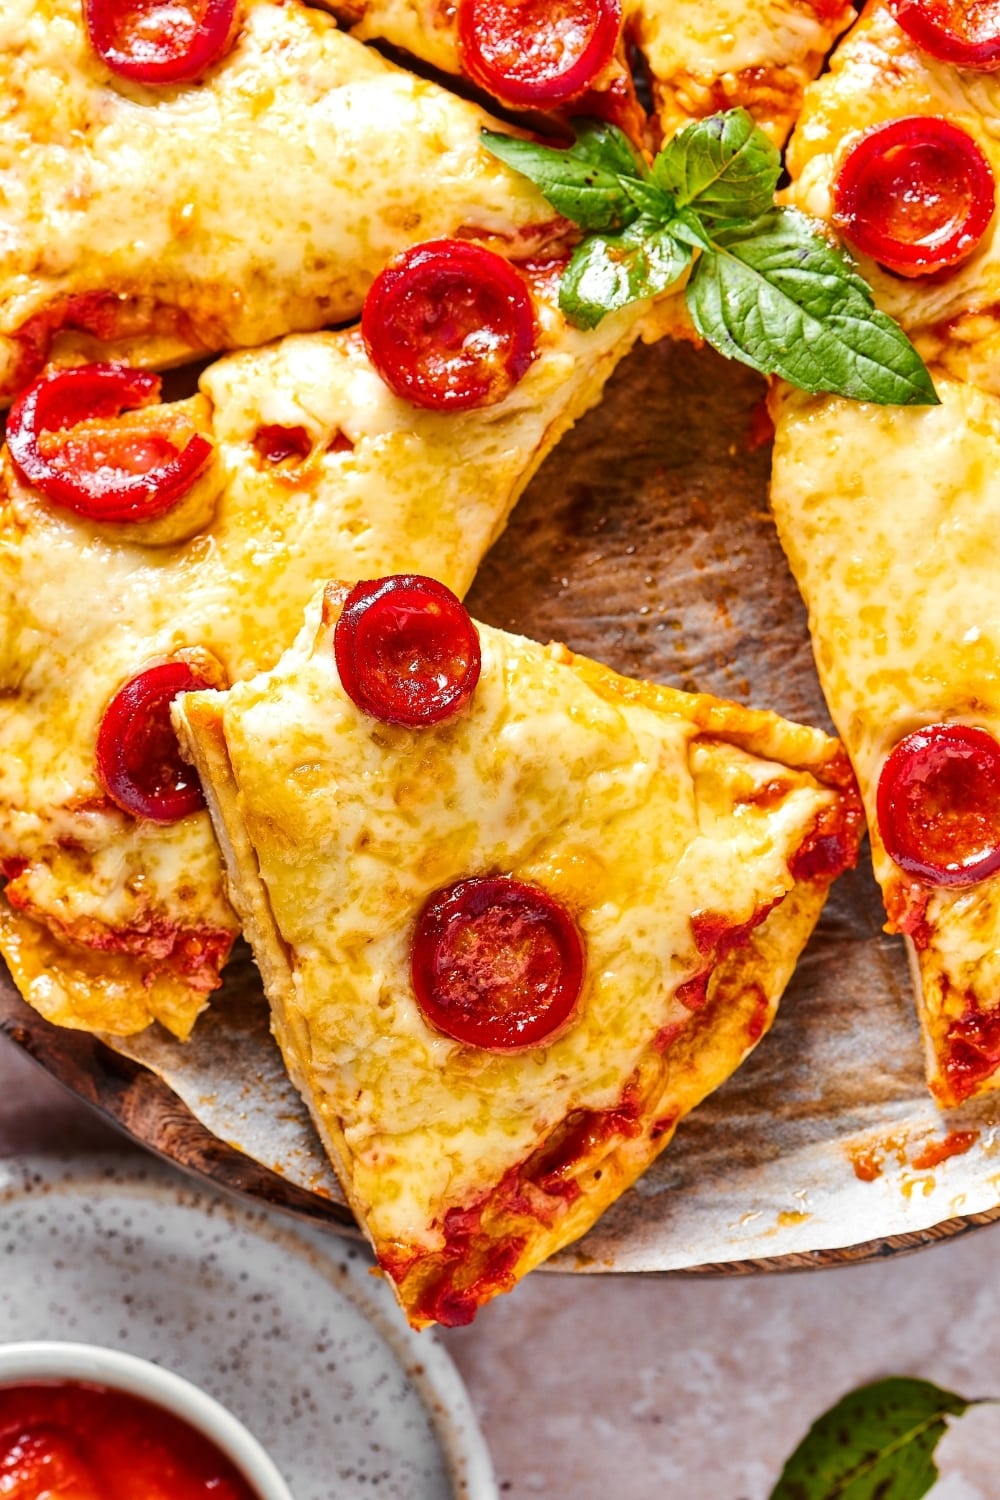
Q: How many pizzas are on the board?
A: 1